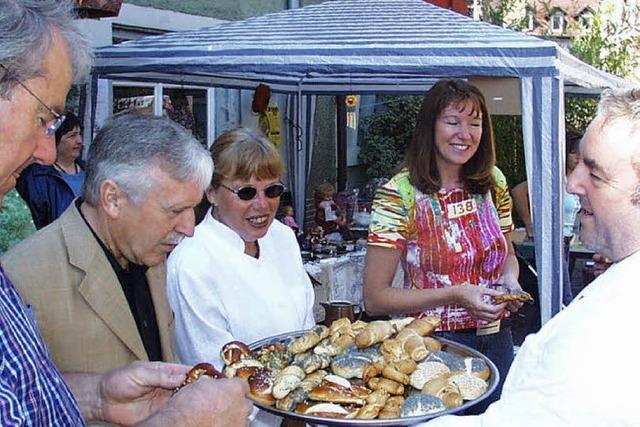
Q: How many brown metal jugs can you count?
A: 1